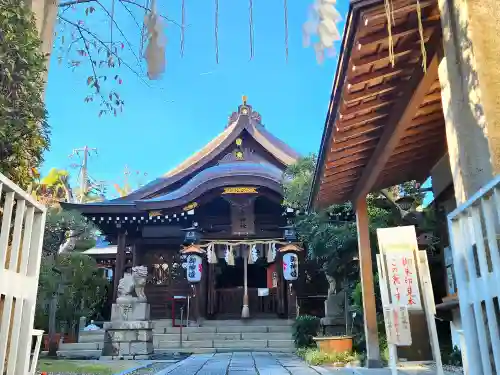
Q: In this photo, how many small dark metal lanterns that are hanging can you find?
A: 2